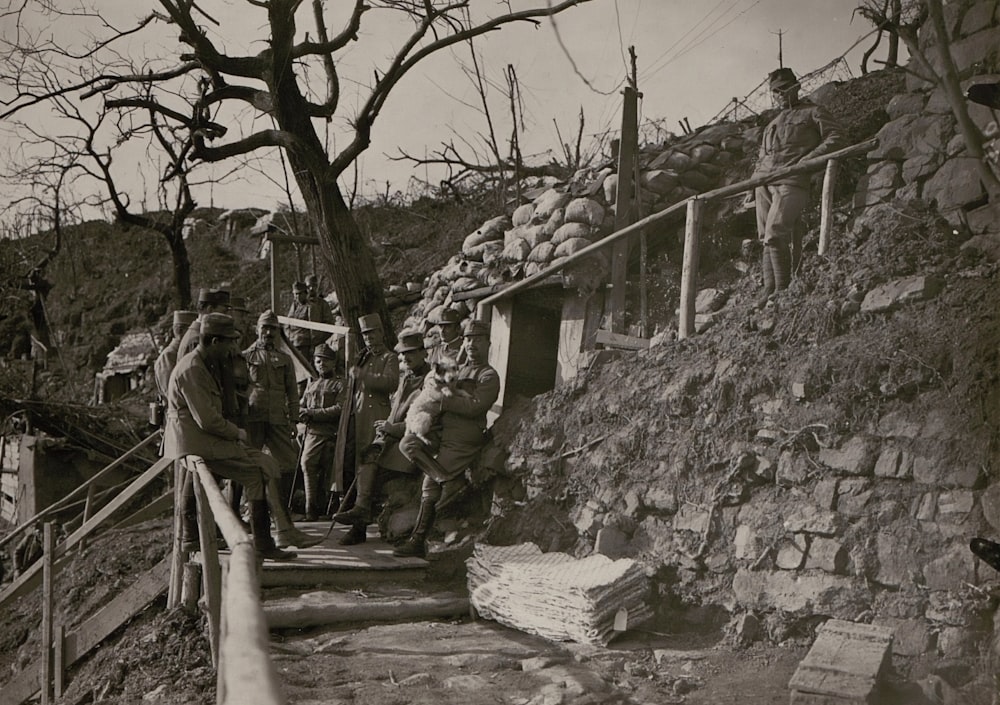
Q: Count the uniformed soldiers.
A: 13